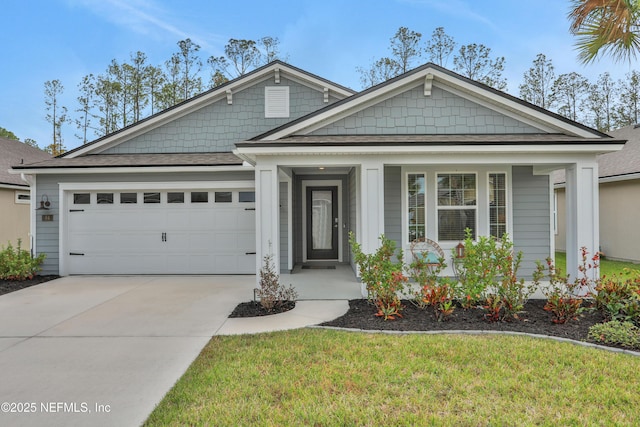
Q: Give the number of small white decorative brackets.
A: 4